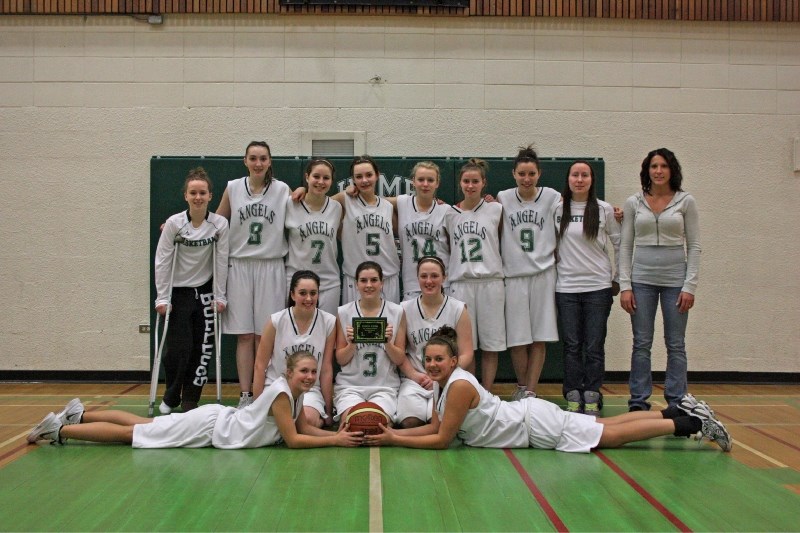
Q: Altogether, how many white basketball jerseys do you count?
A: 11